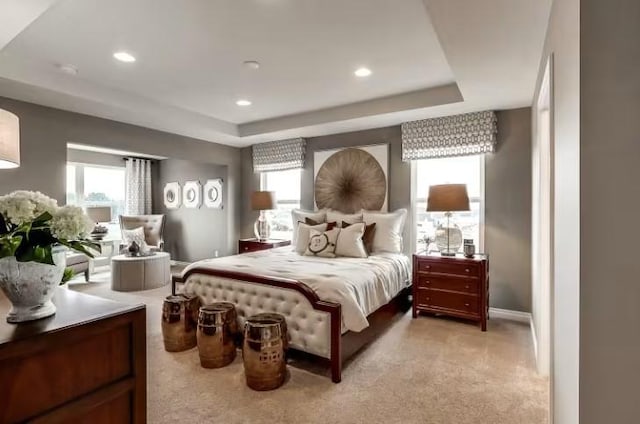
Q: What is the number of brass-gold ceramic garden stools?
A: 3